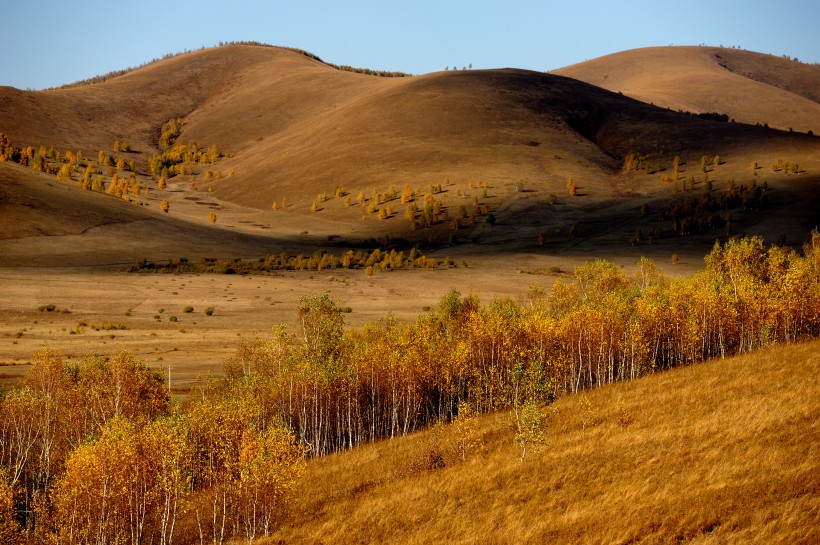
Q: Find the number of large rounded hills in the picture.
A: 3